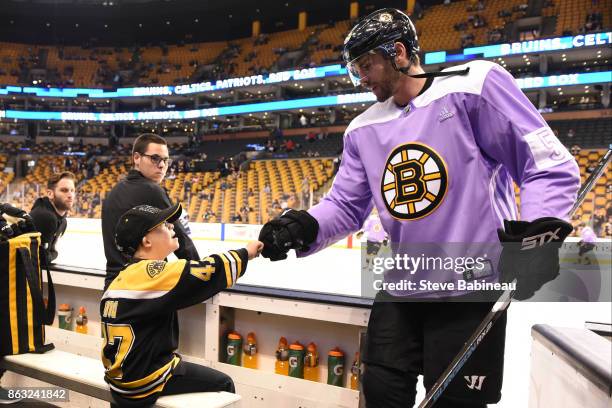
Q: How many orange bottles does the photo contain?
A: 5